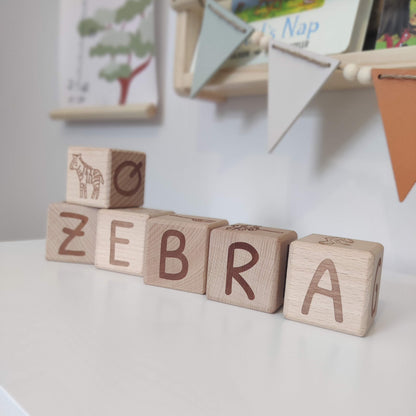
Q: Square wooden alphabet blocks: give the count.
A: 6